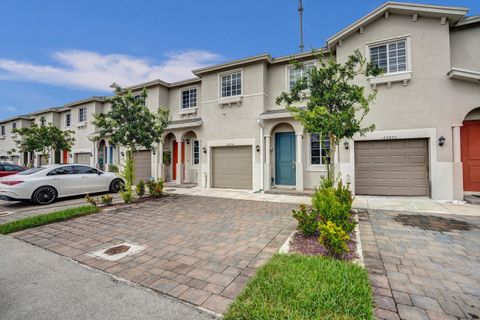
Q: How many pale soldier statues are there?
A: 0